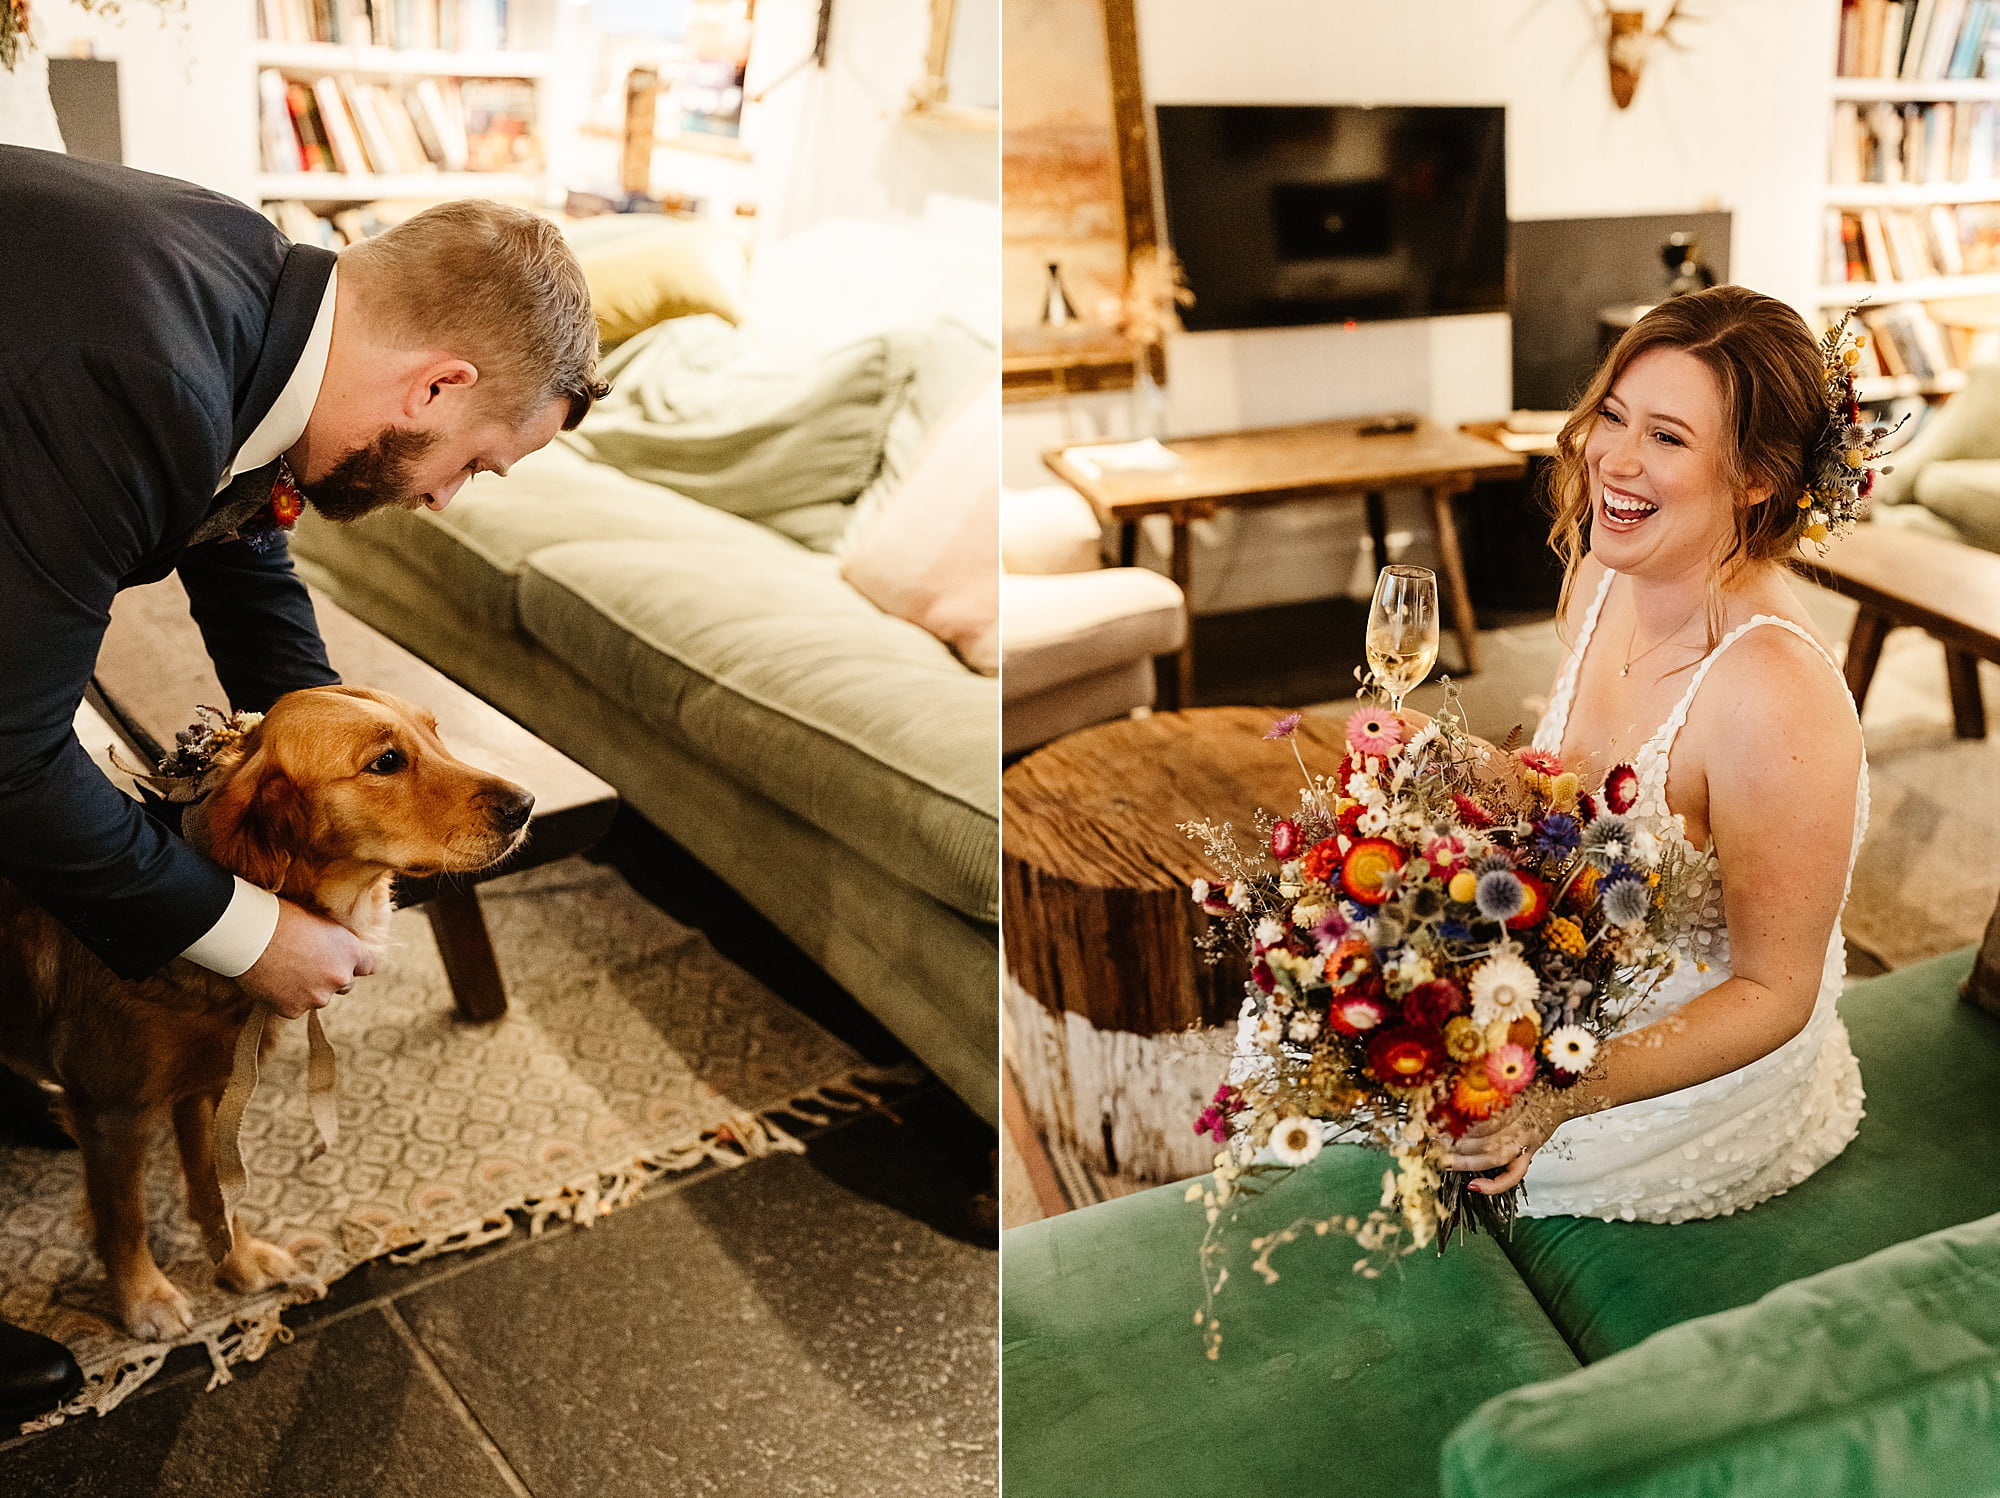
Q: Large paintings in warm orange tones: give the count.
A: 1